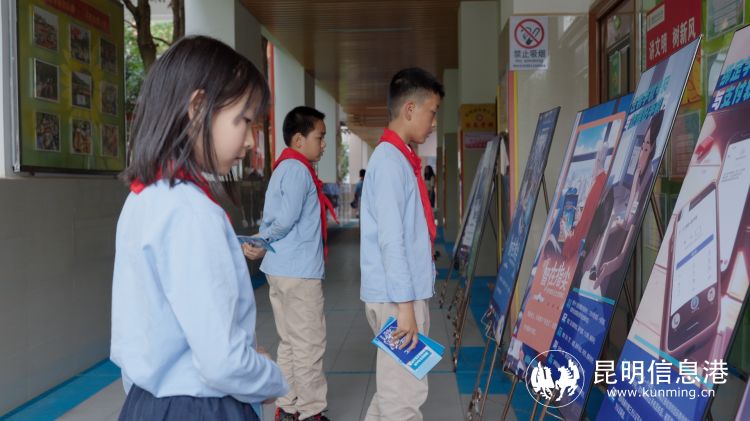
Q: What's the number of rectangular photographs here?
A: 9